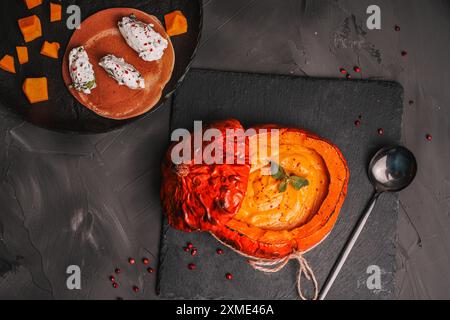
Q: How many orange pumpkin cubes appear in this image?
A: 8